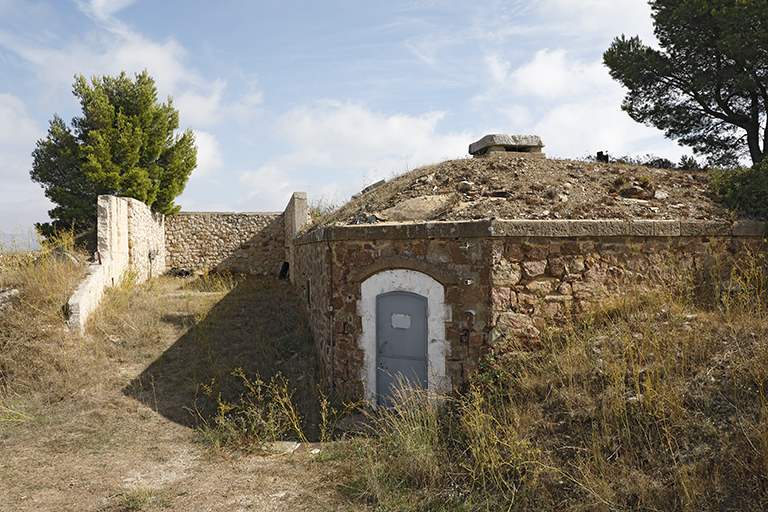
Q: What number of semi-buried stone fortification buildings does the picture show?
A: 1